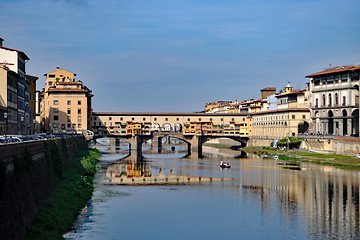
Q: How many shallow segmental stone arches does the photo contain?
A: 3